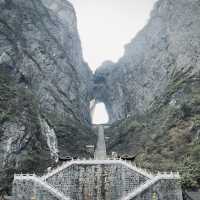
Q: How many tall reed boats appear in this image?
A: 0